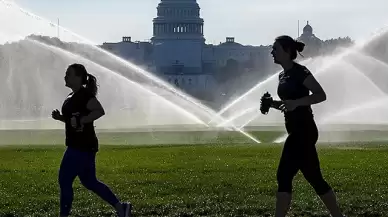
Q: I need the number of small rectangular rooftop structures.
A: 2